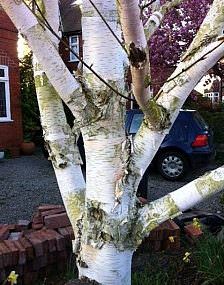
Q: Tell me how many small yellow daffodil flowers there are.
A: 4